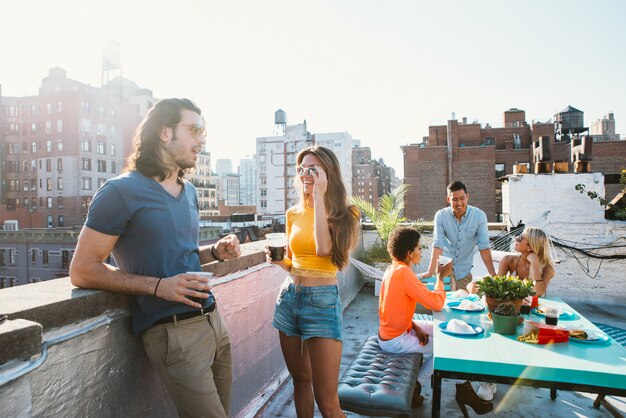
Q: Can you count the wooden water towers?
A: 3